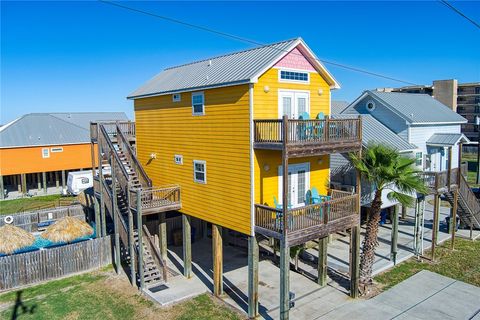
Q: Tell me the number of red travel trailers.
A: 0